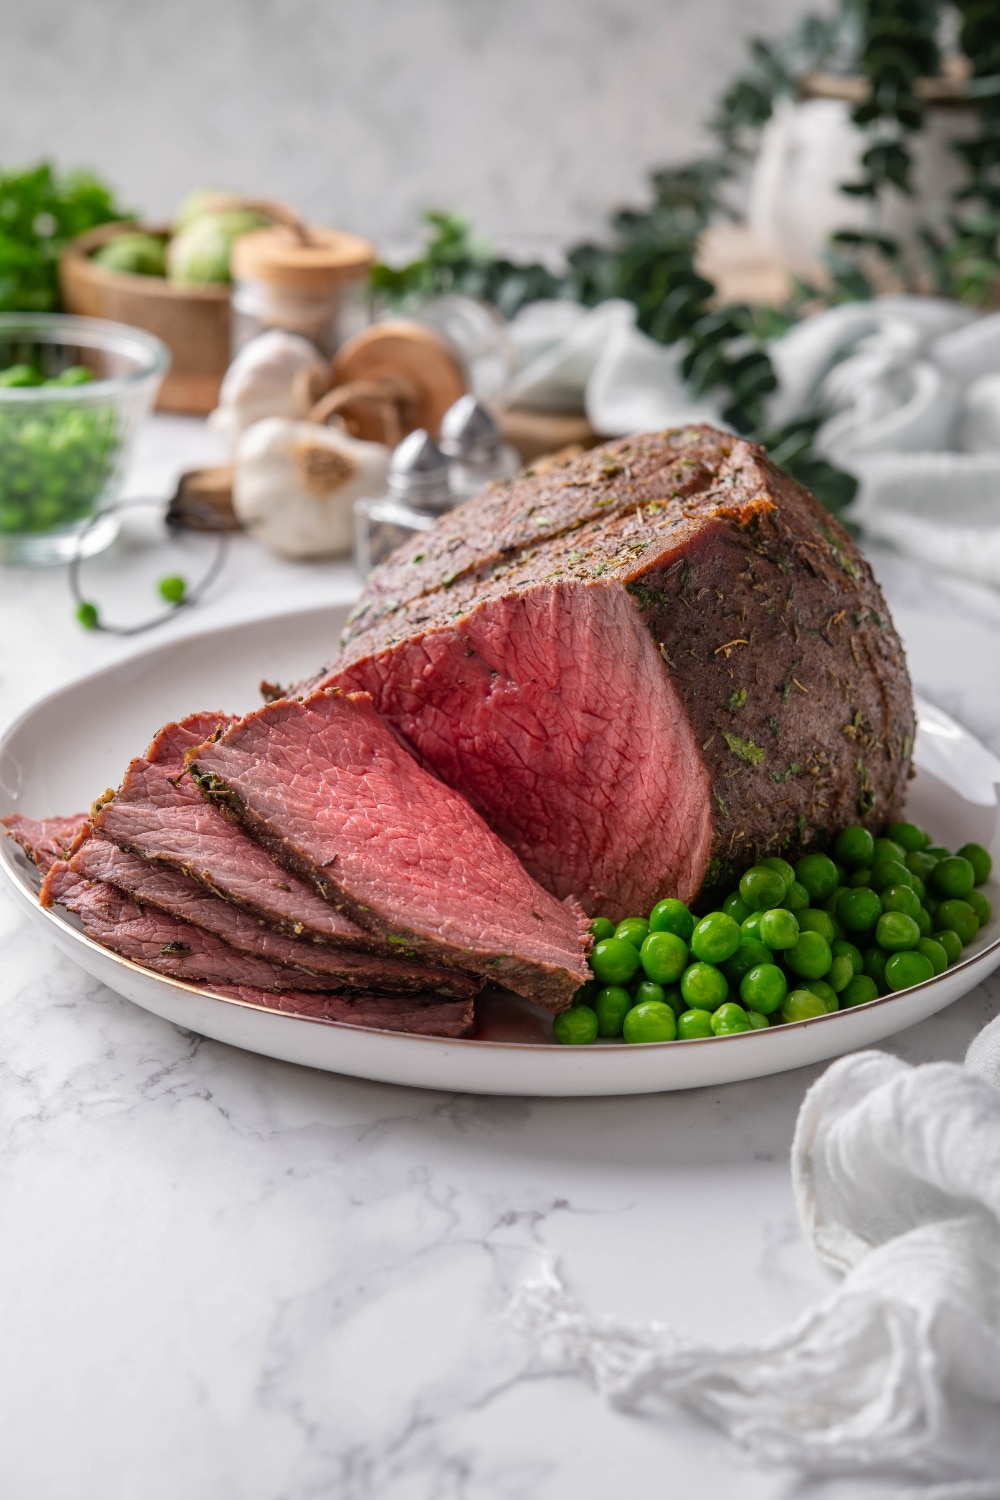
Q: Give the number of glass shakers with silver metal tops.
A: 2